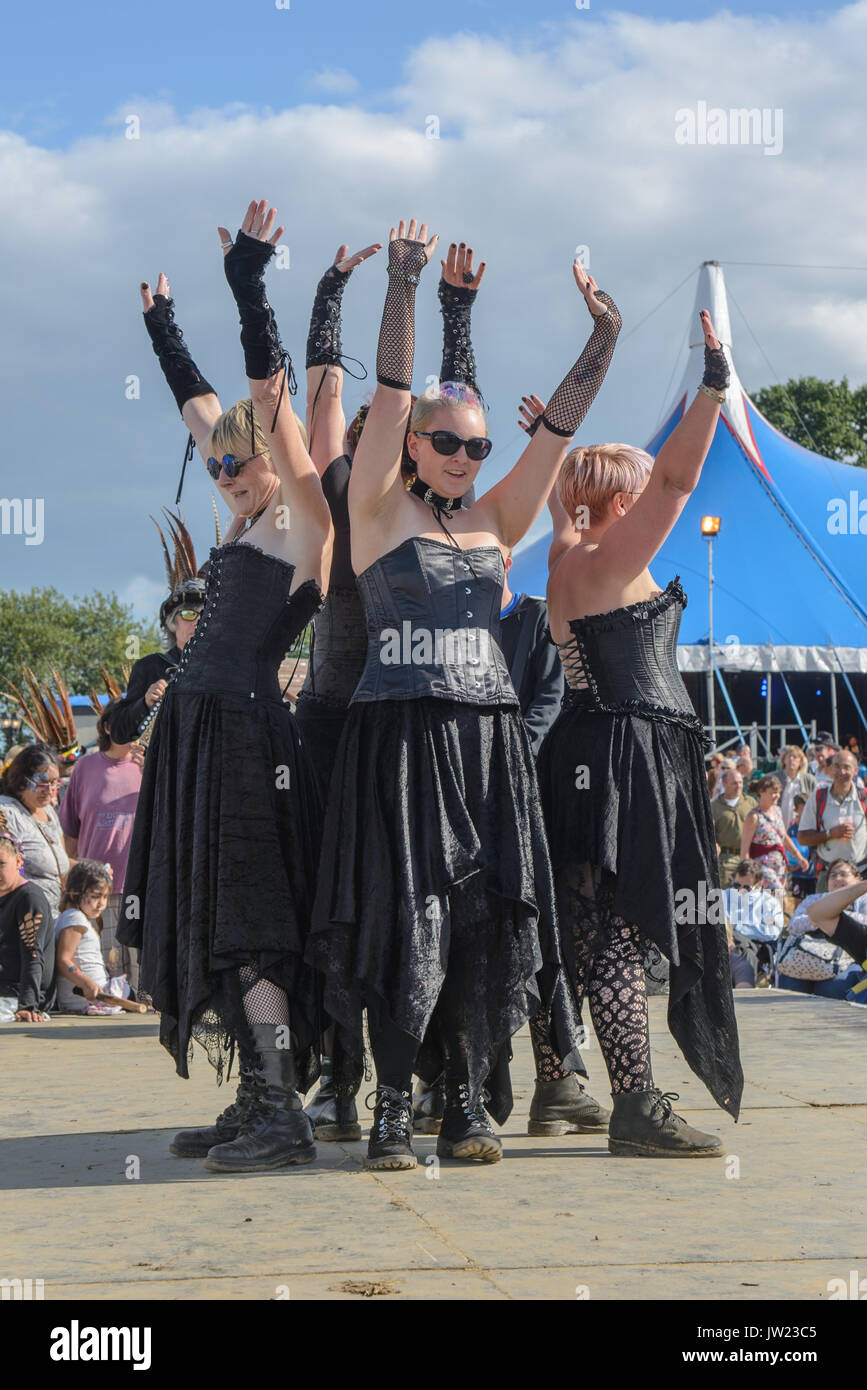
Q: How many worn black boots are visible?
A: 8